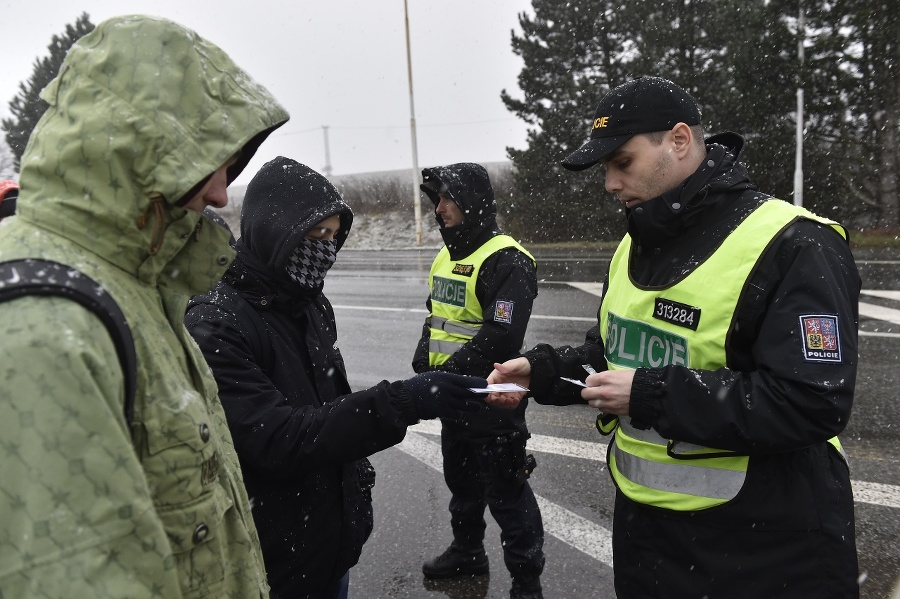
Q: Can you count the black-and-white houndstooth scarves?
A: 1